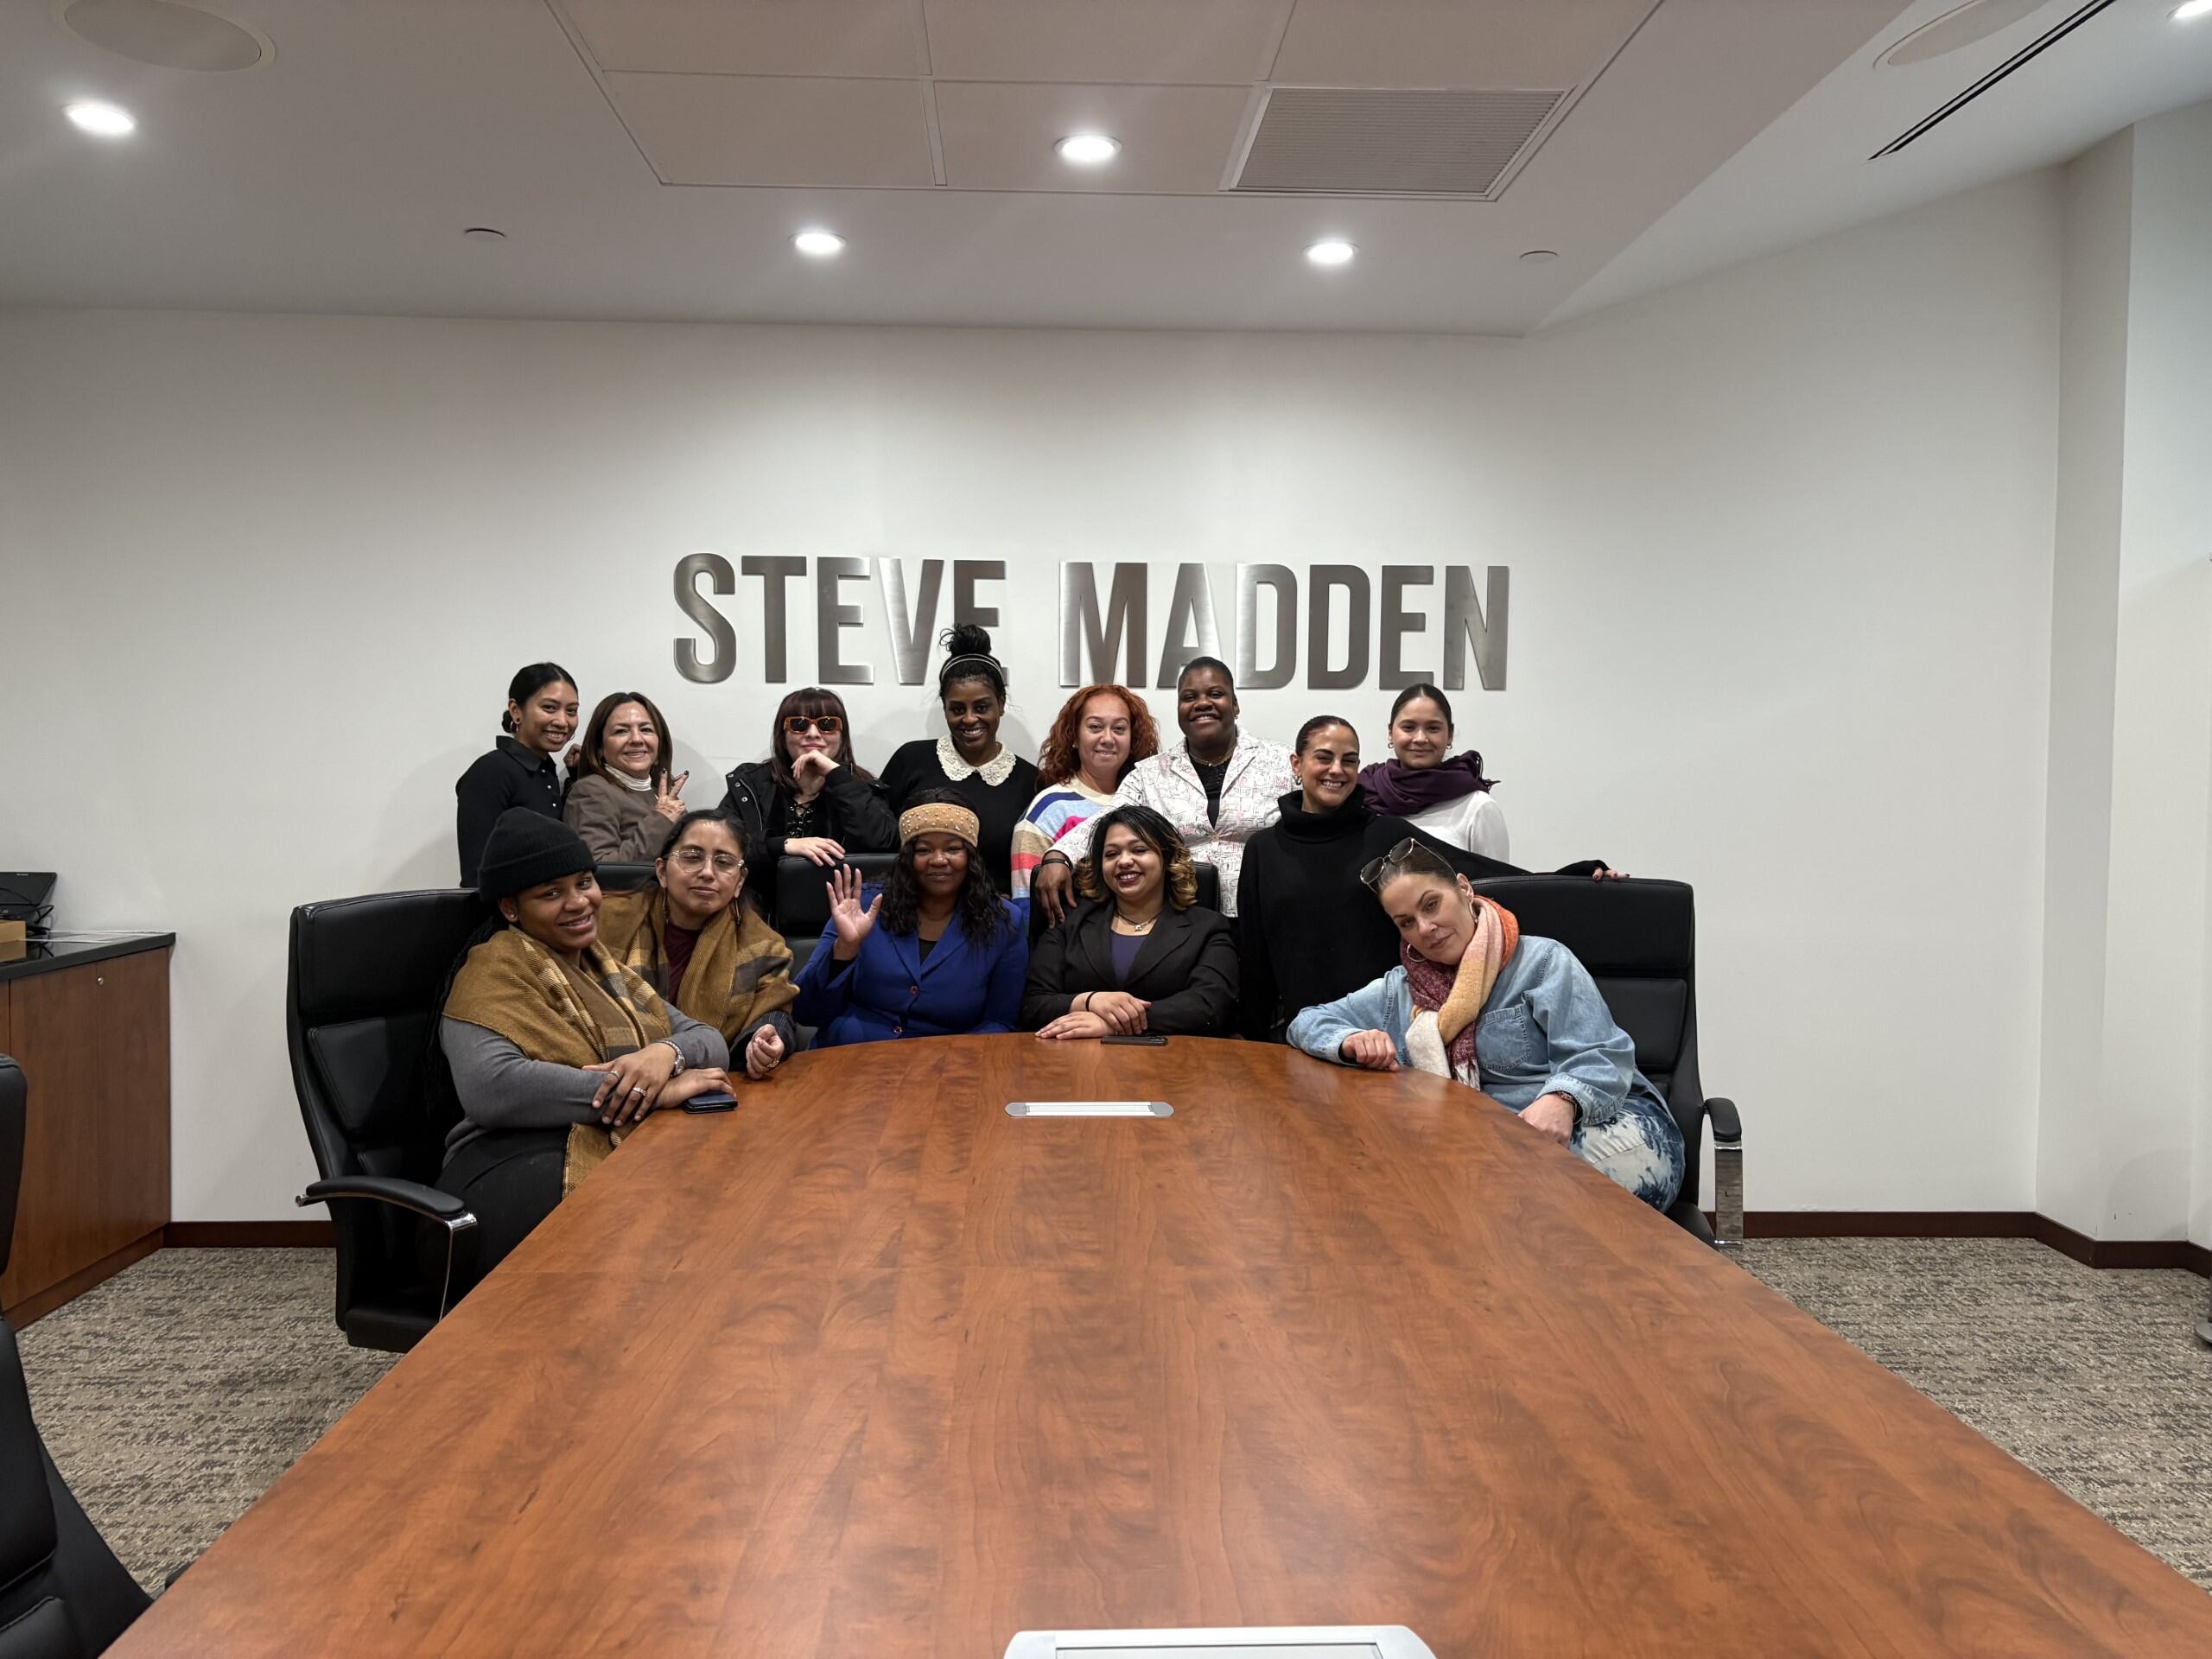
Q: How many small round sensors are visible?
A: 2